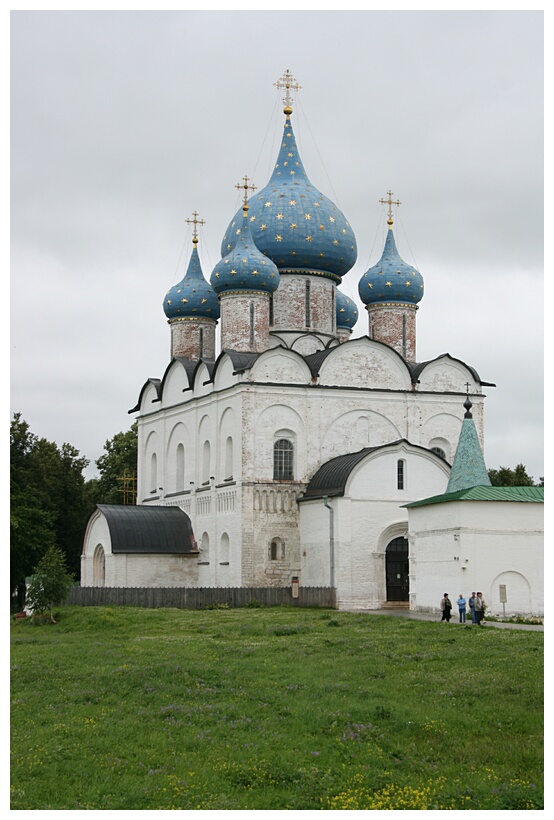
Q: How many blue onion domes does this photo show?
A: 5